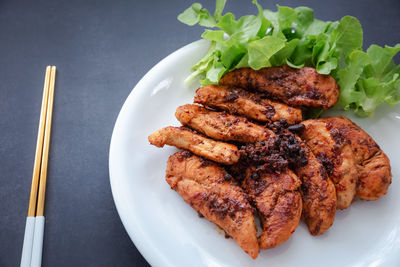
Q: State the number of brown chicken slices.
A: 9